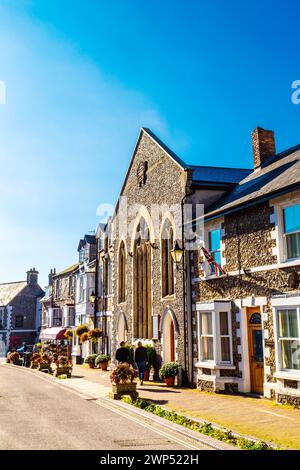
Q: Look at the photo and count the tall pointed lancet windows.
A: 3